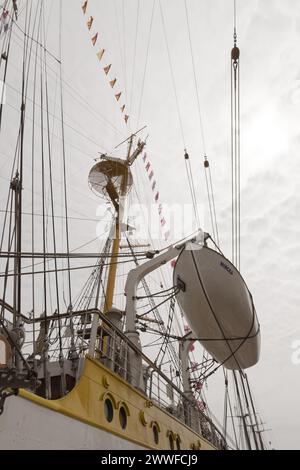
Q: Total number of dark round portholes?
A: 5